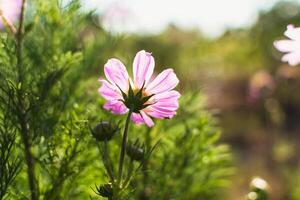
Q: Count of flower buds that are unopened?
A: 3